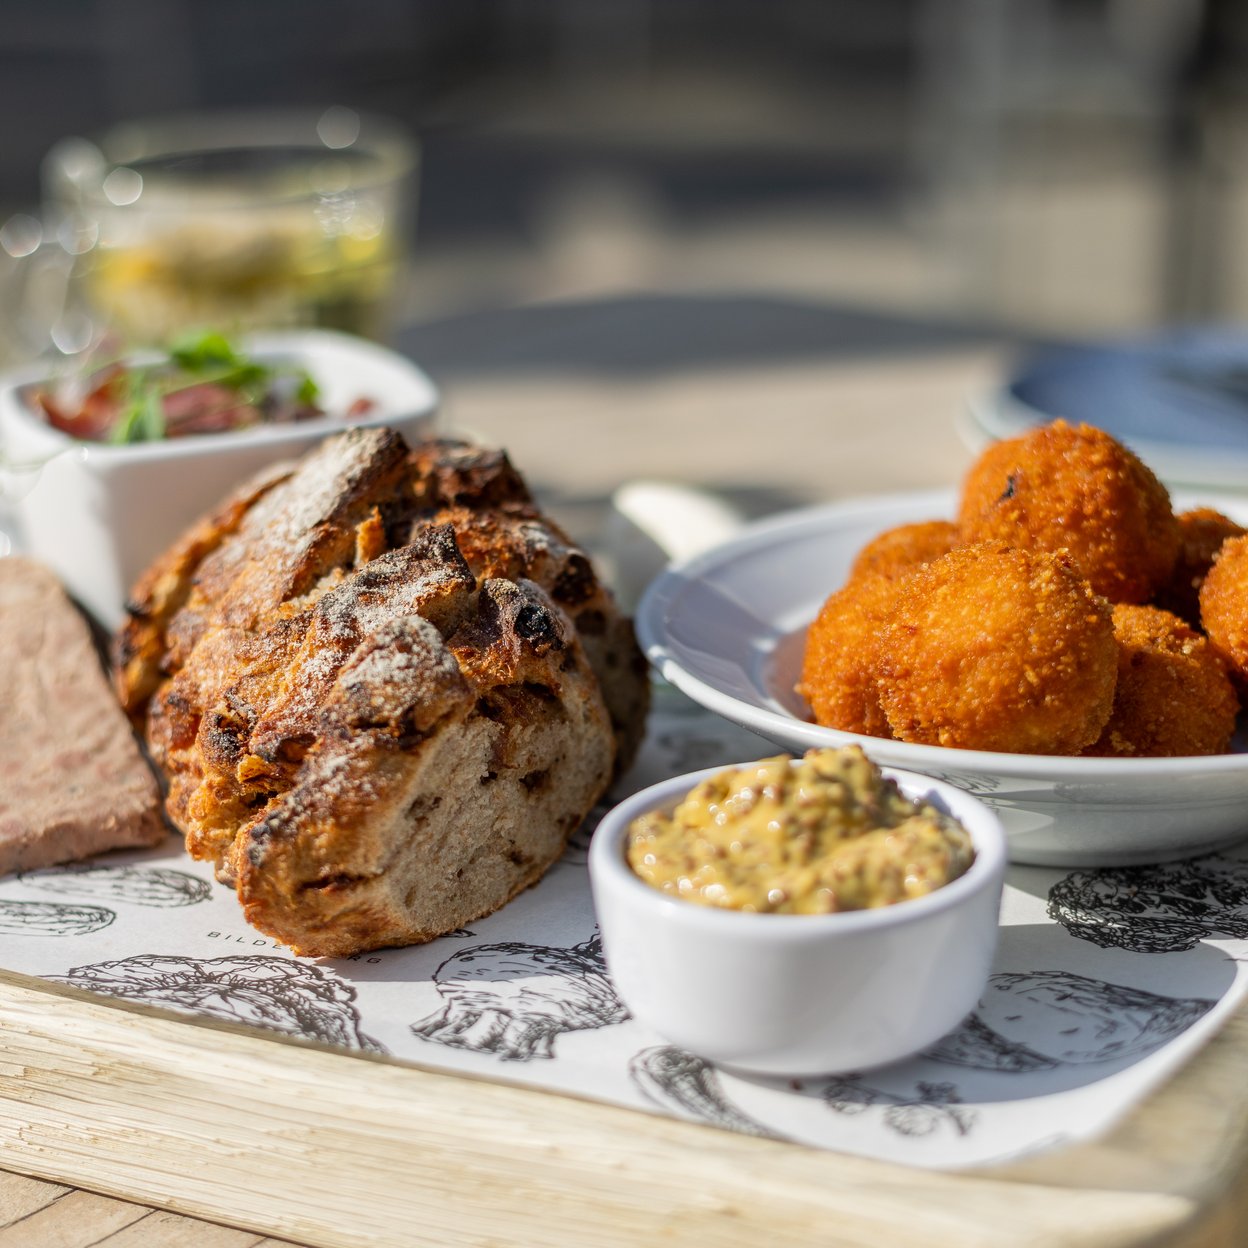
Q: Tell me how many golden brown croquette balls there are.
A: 7